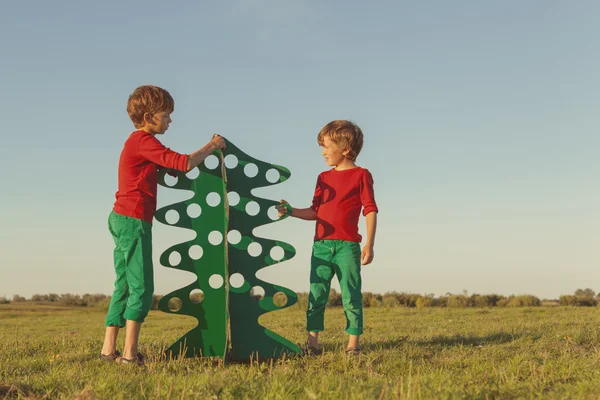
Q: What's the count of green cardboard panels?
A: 2